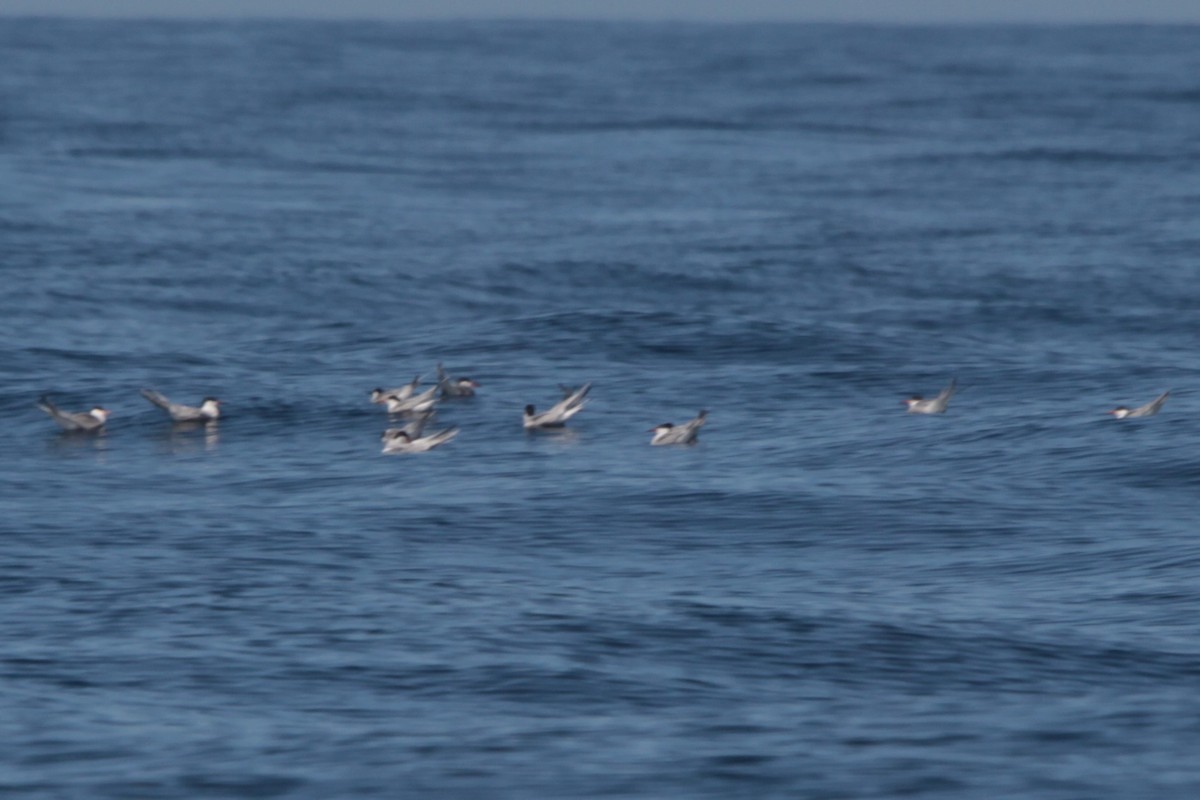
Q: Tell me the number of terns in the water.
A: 11